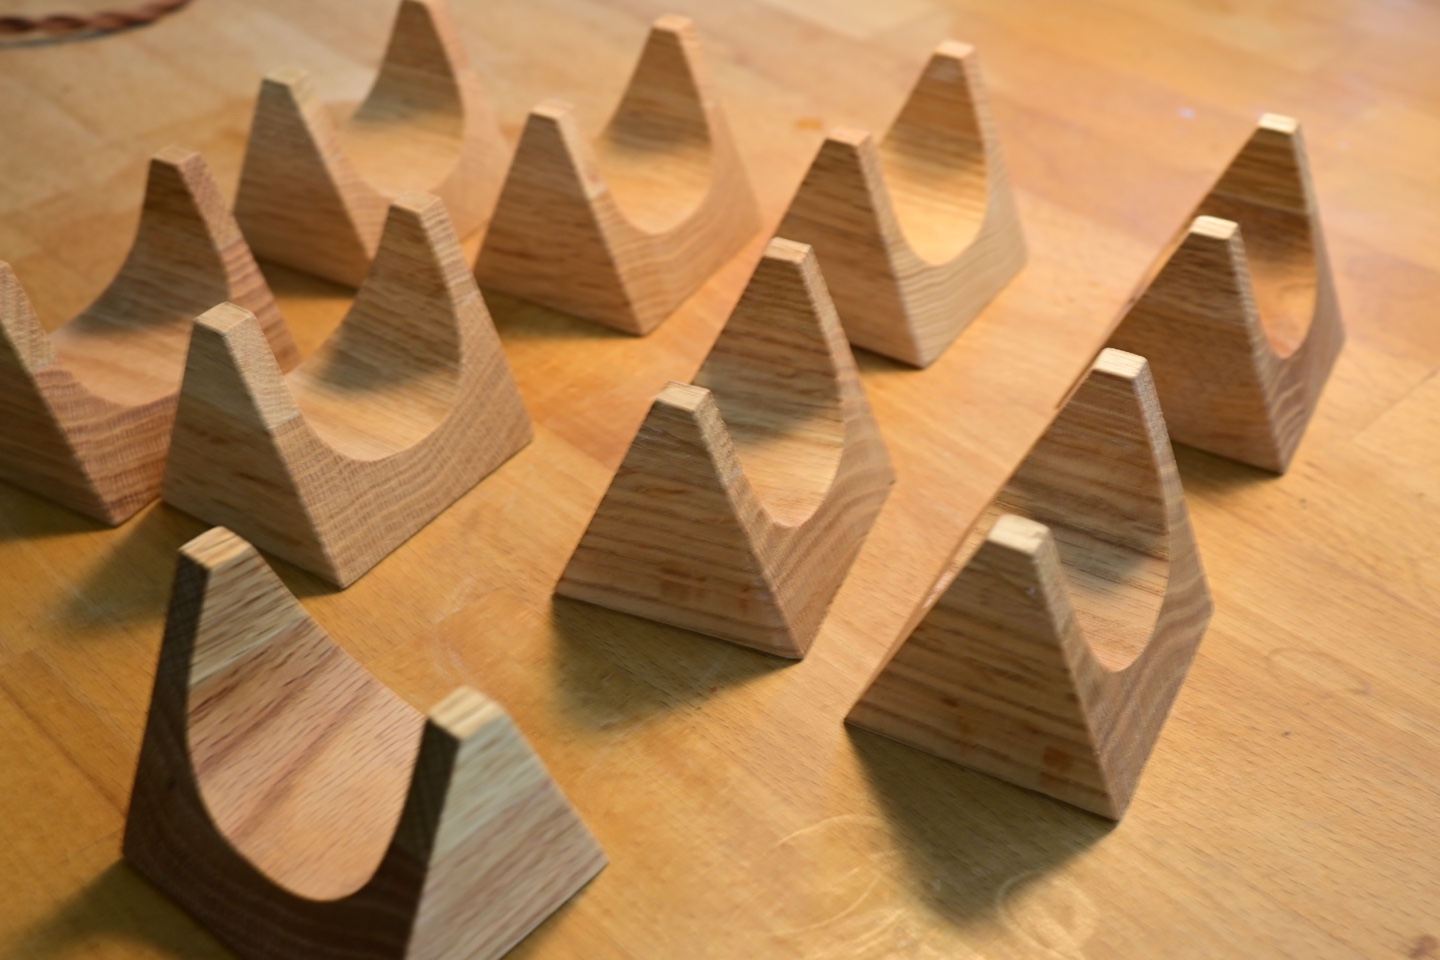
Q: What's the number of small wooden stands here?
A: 9